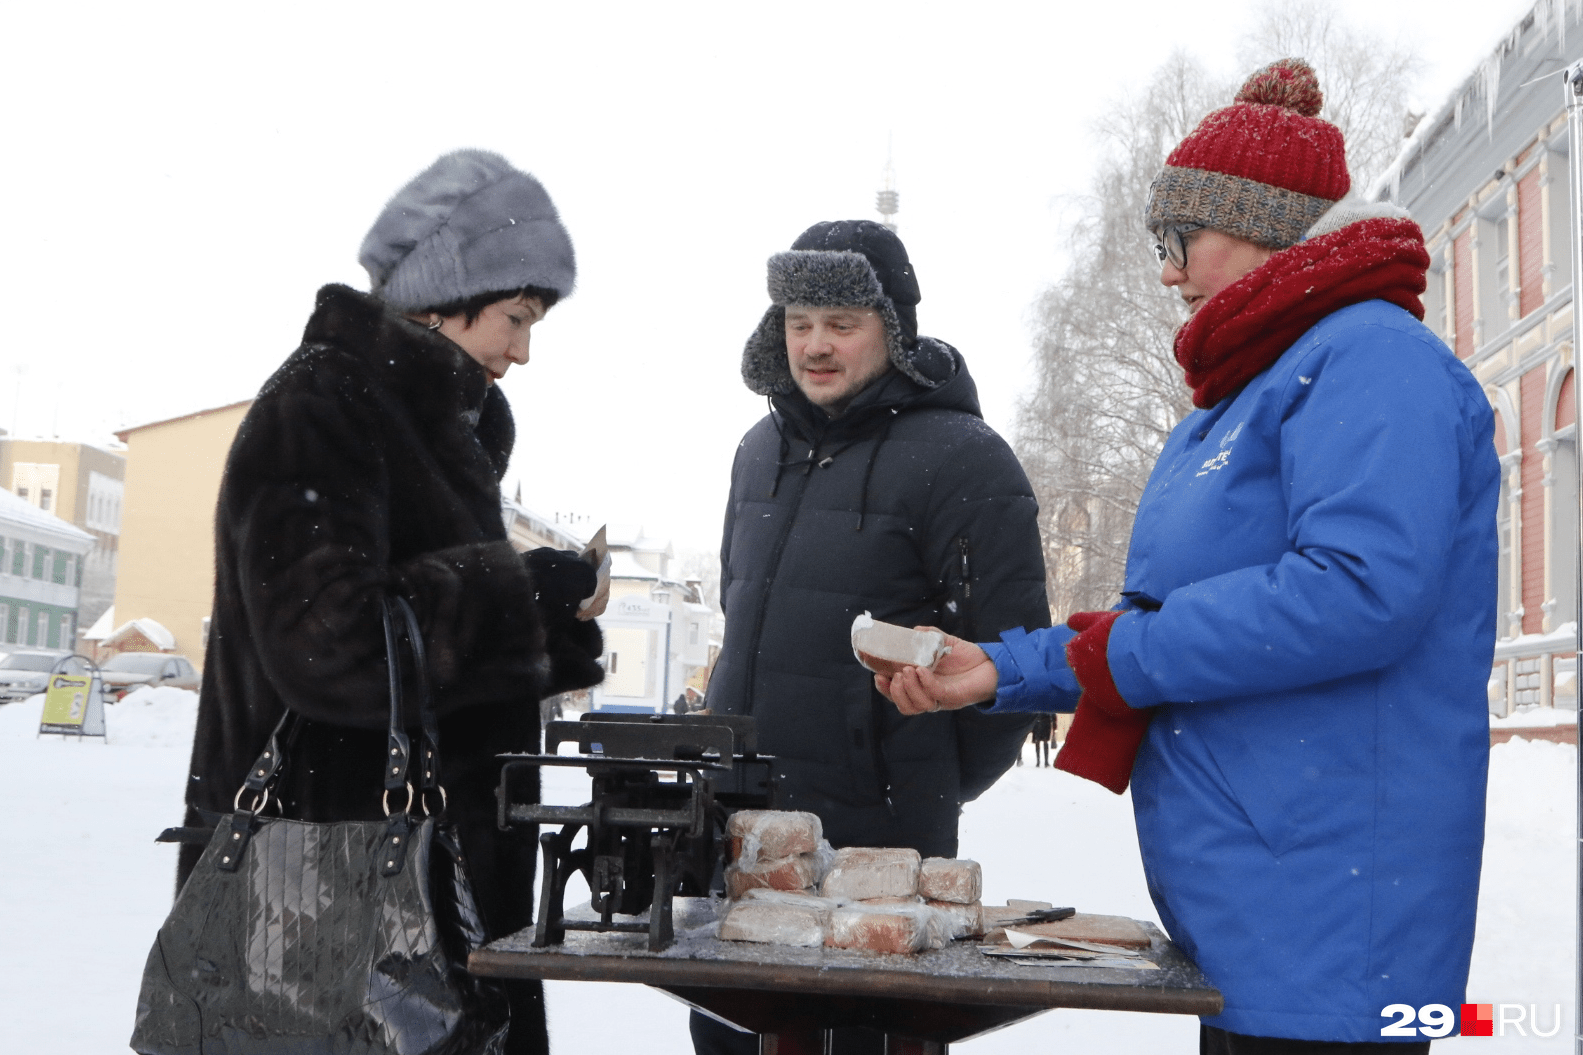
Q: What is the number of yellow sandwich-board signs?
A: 1